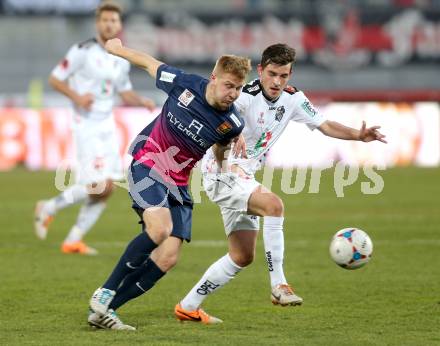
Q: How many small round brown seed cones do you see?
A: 0